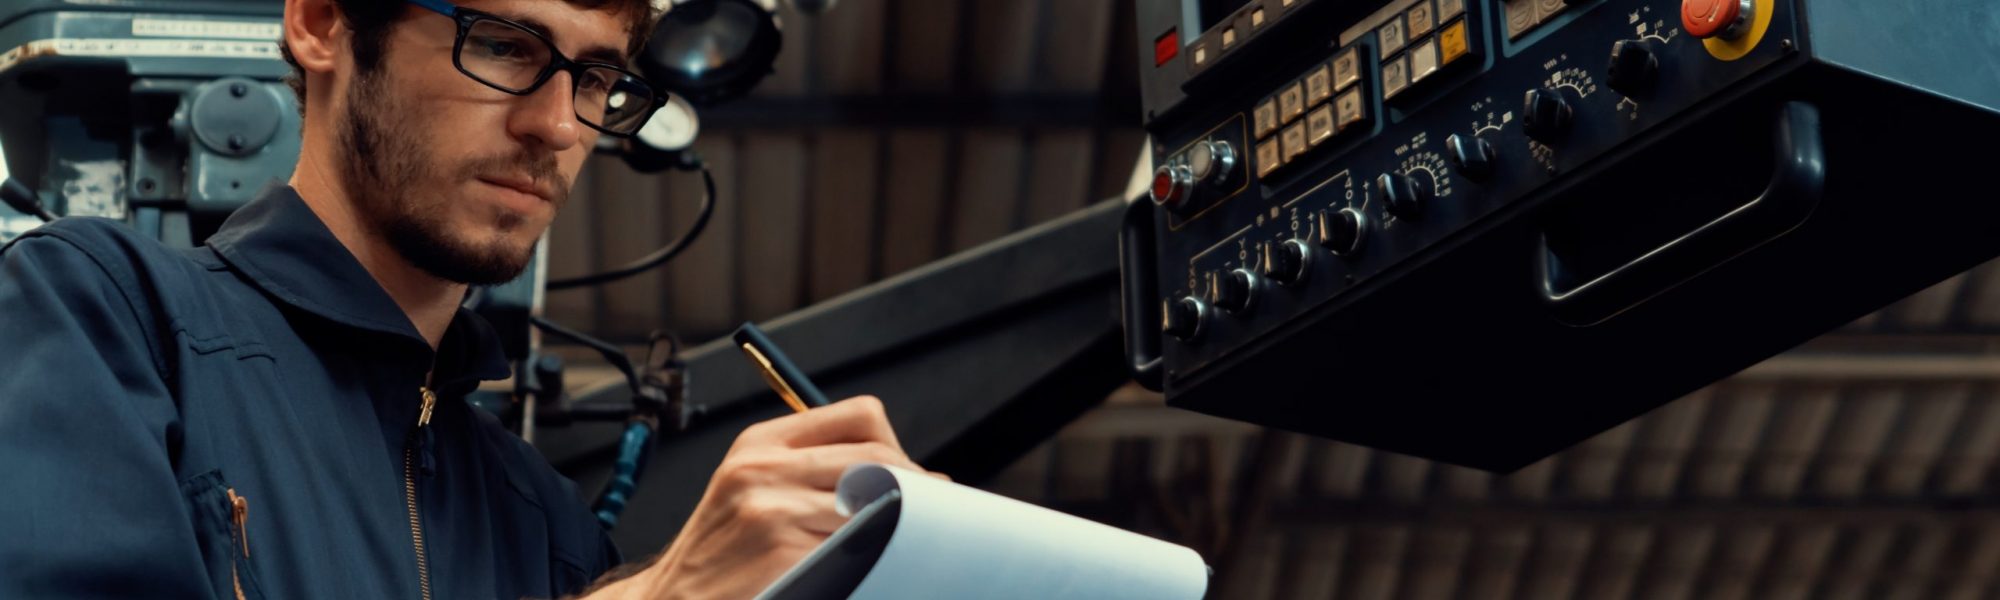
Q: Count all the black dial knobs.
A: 8